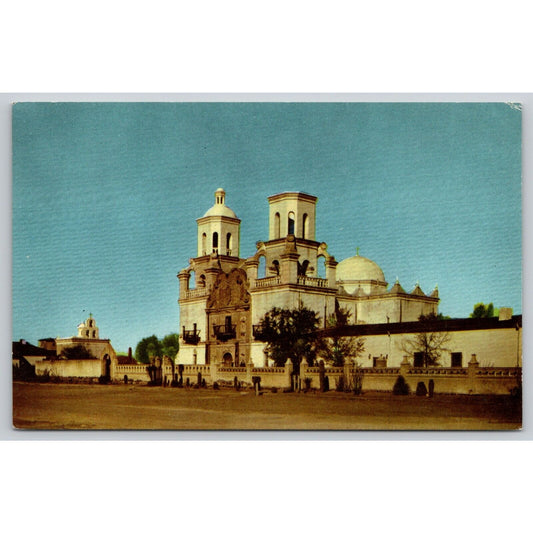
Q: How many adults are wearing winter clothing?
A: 0